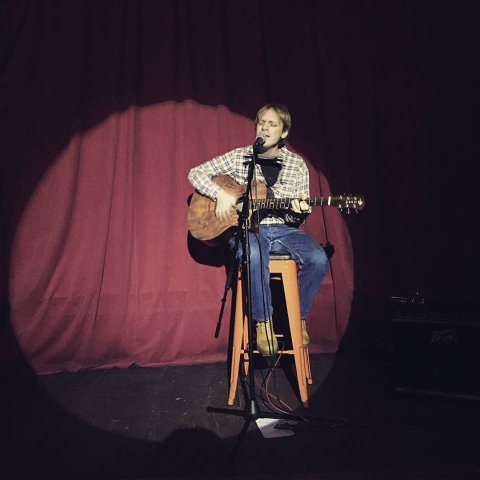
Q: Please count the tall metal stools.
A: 1